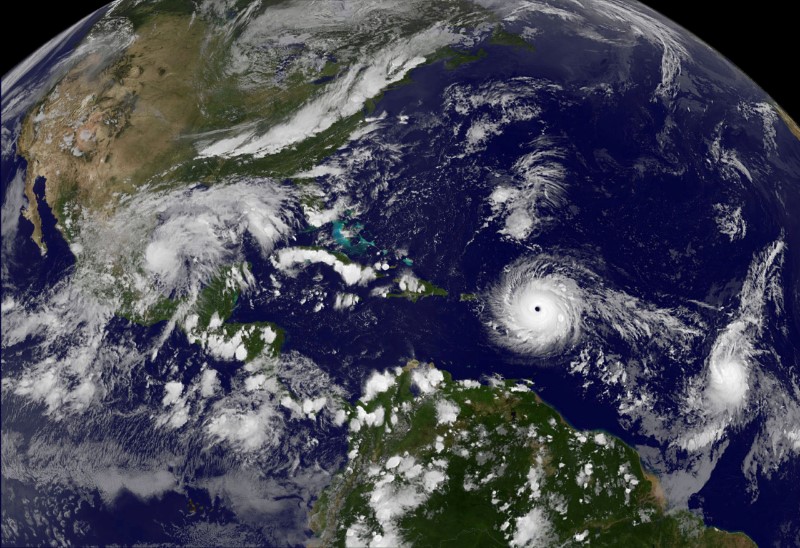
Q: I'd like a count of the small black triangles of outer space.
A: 2